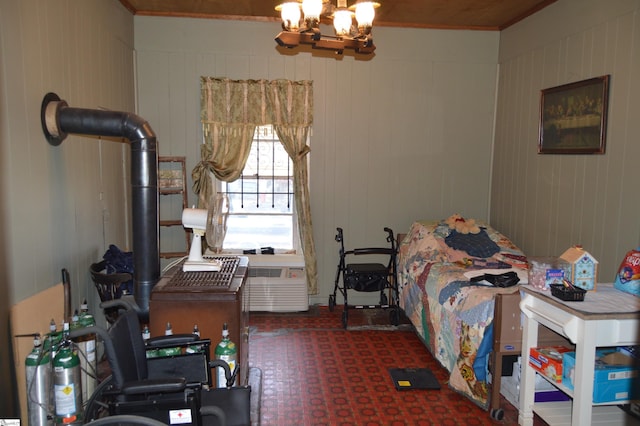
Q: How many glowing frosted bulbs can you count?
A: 4